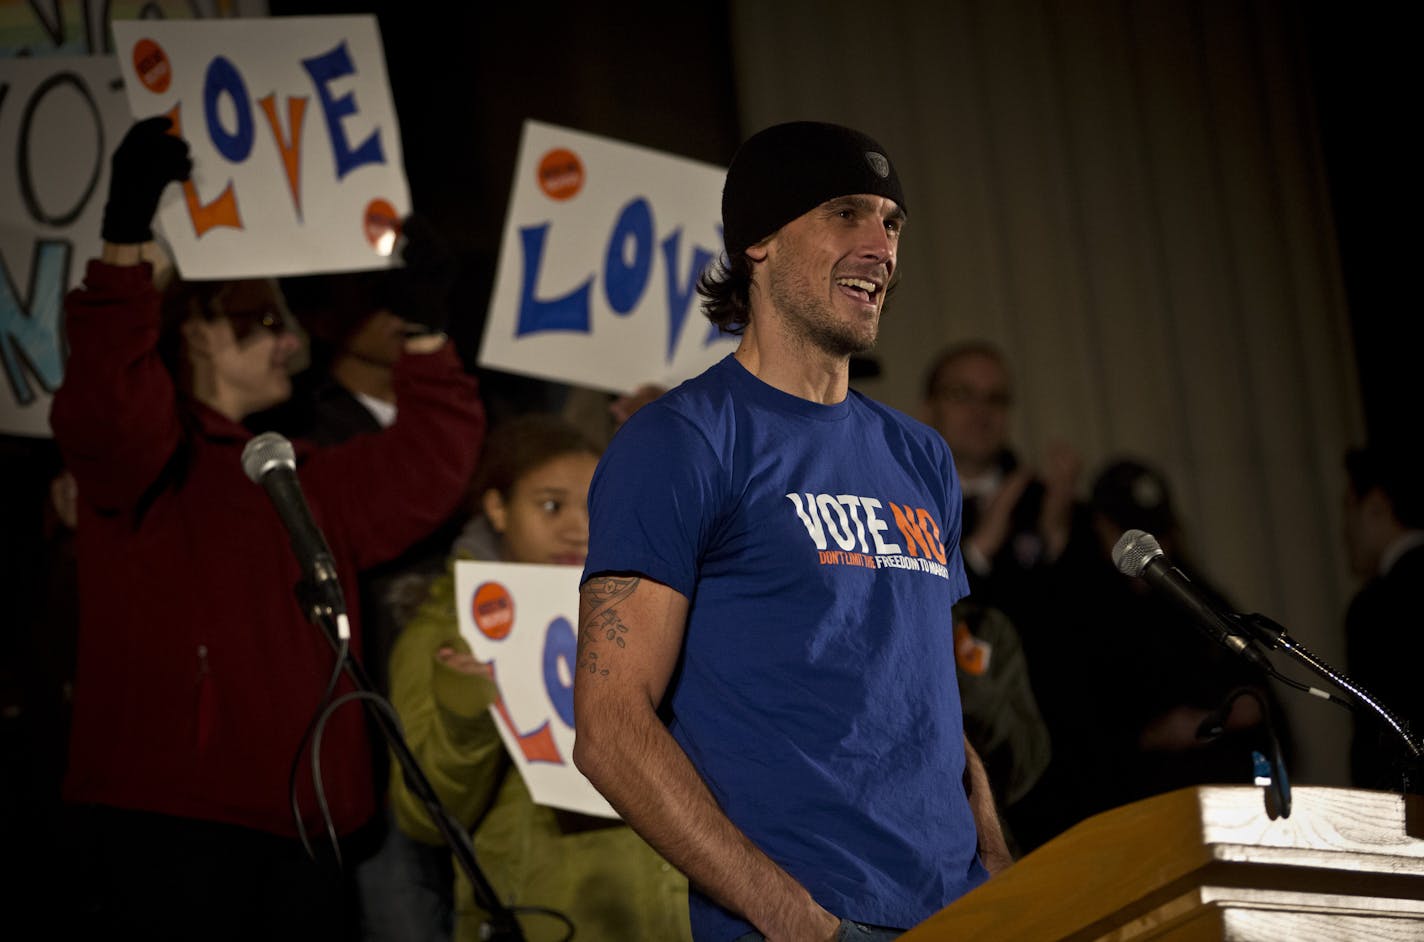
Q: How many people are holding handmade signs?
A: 3